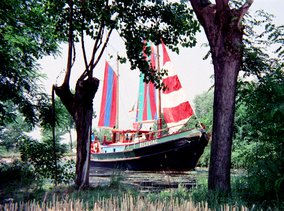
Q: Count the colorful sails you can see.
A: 3